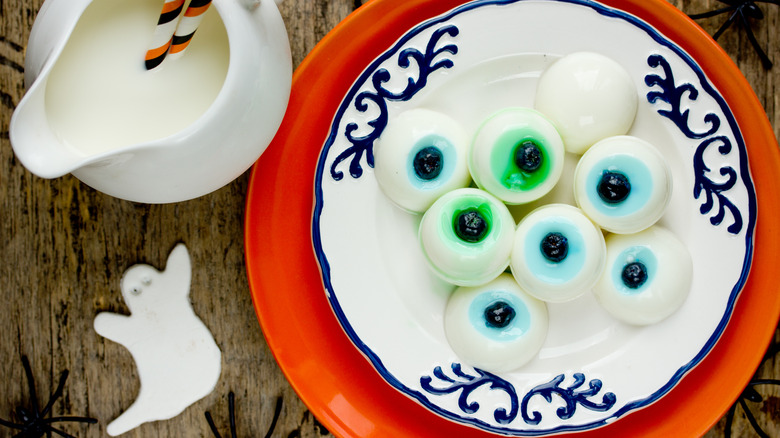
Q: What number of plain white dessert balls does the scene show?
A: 1